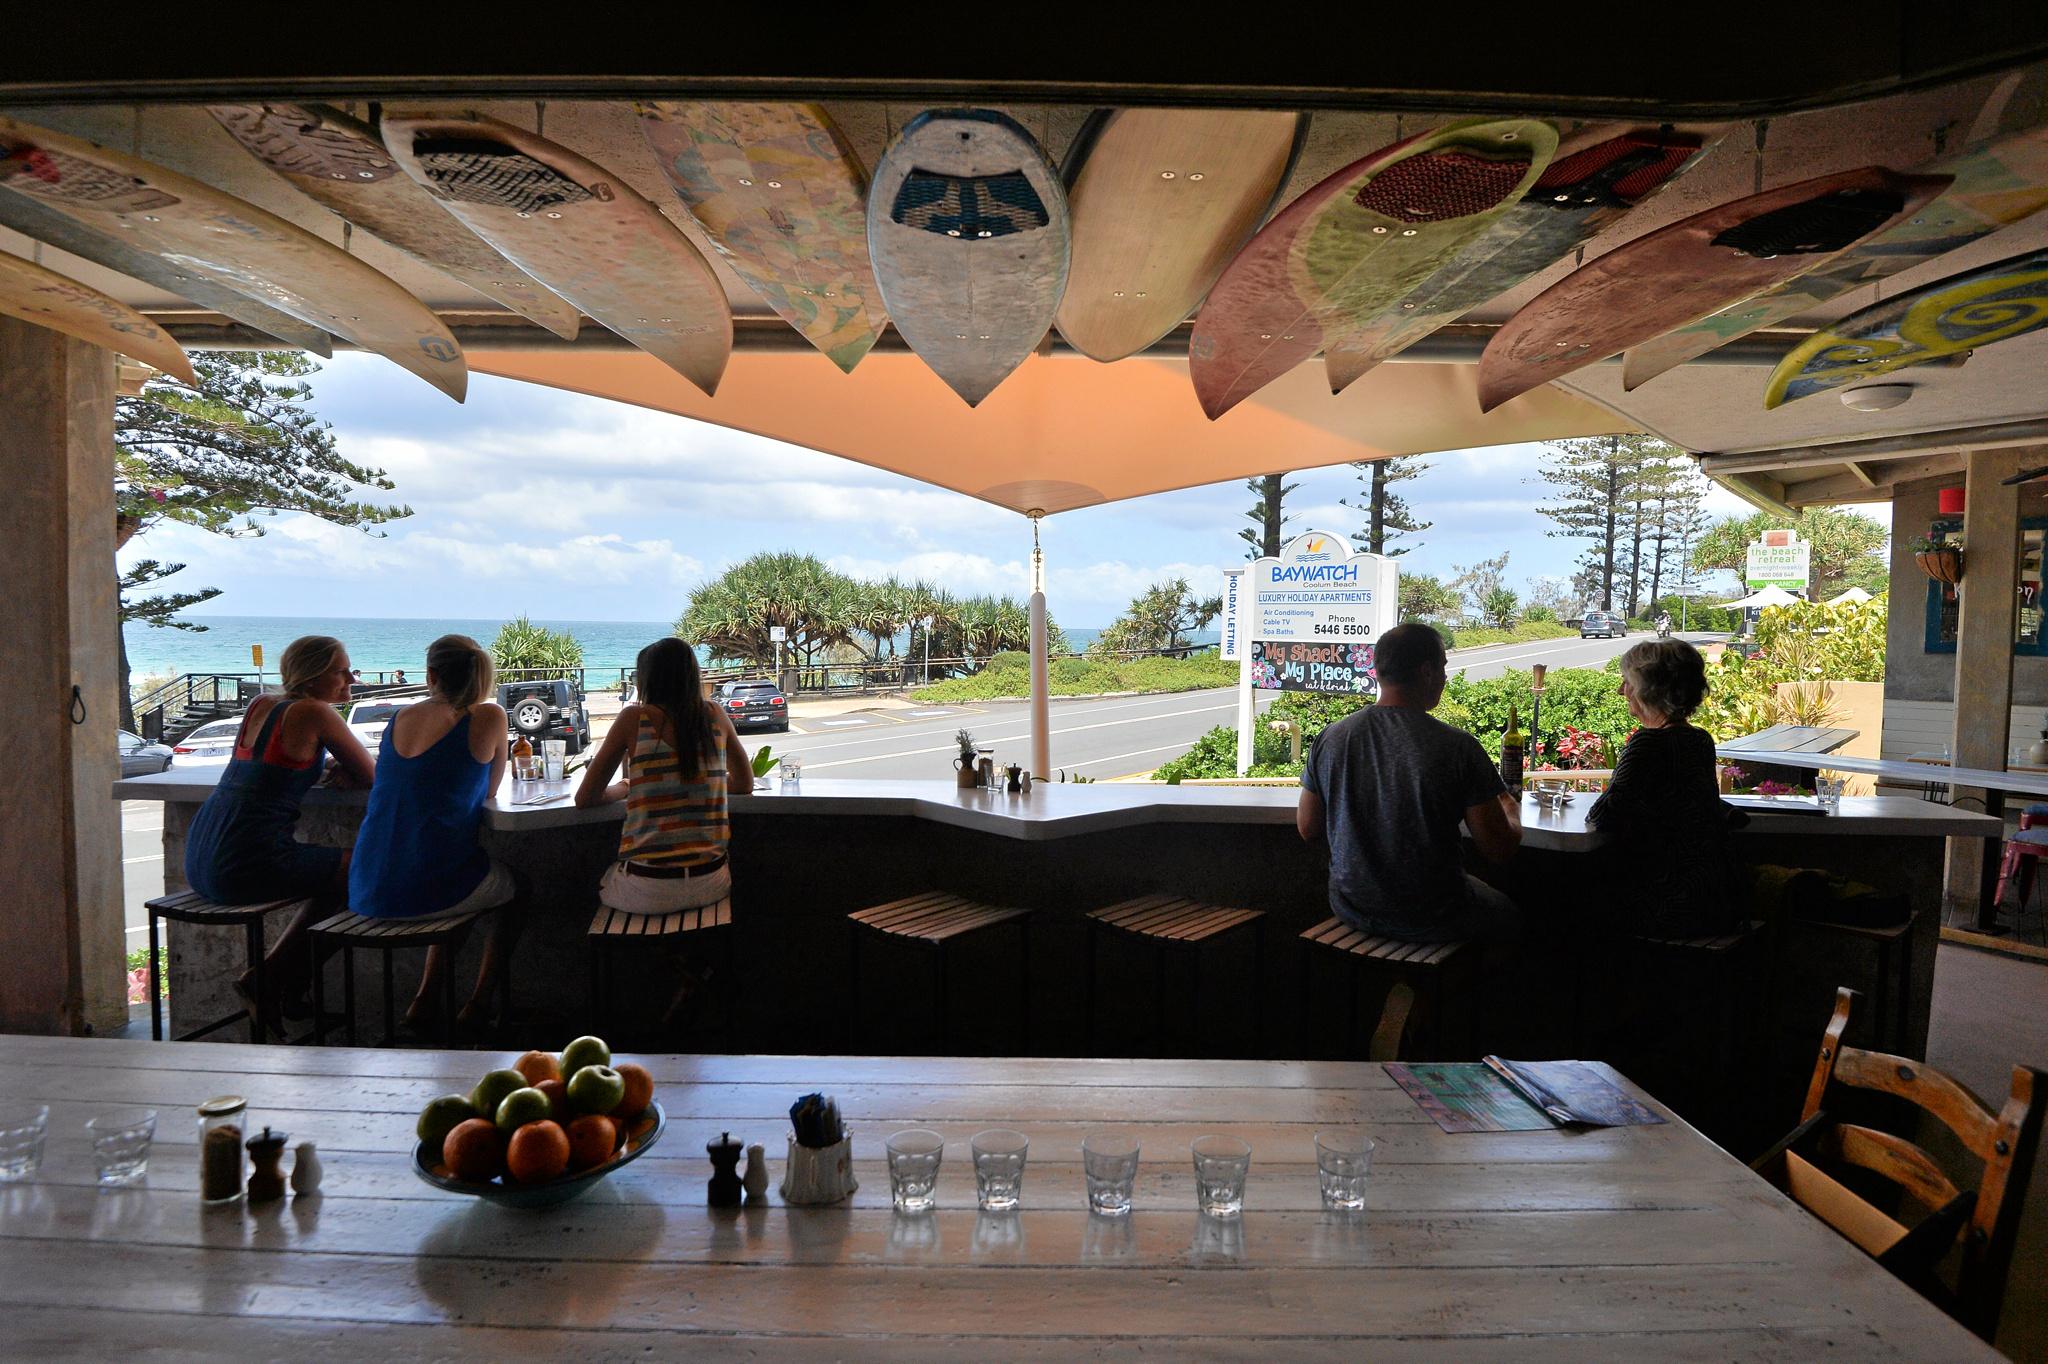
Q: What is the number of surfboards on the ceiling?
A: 13